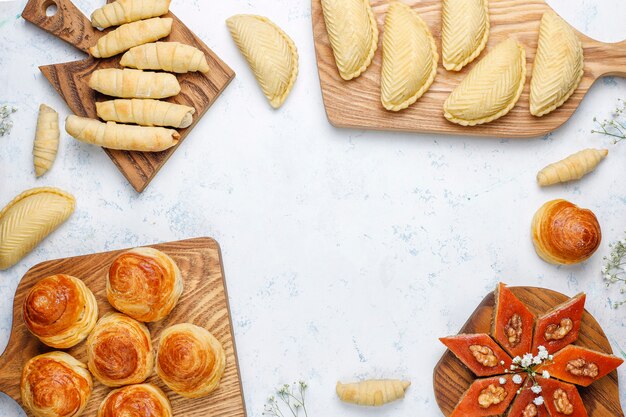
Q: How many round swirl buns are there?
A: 7